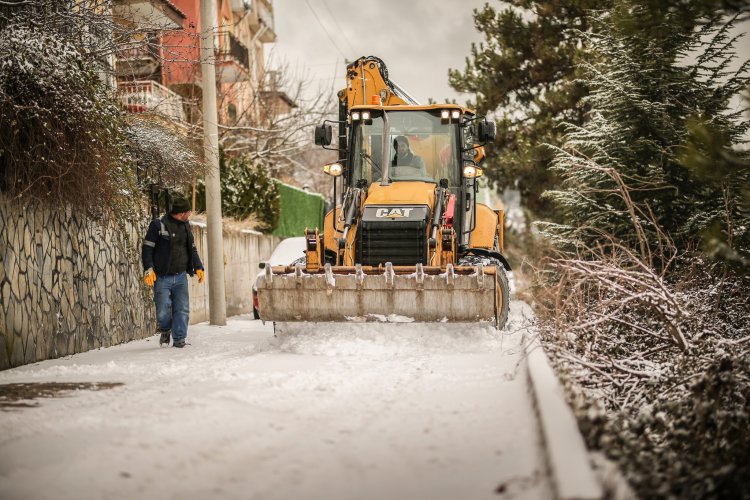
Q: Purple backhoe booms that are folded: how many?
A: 0